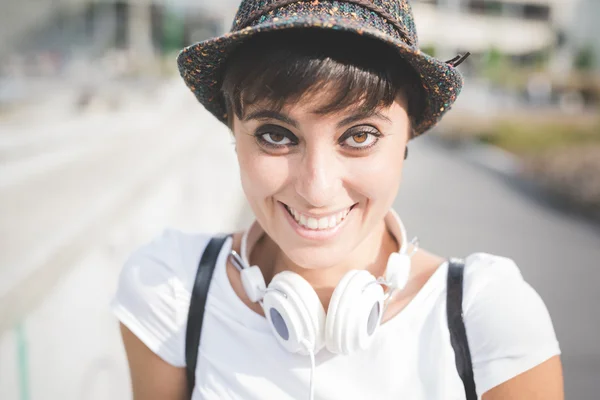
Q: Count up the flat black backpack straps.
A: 2